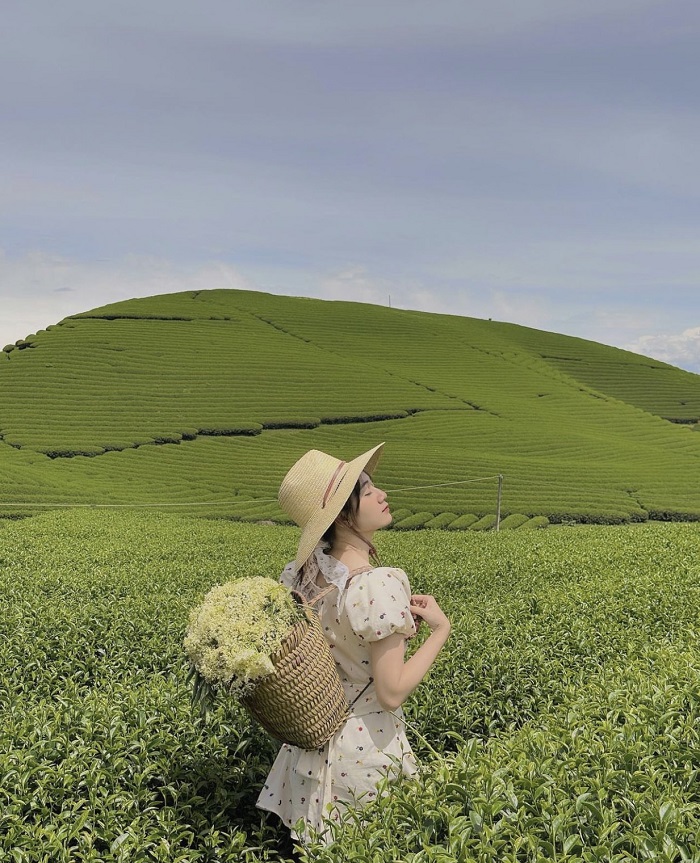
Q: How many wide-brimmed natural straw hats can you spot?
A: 1